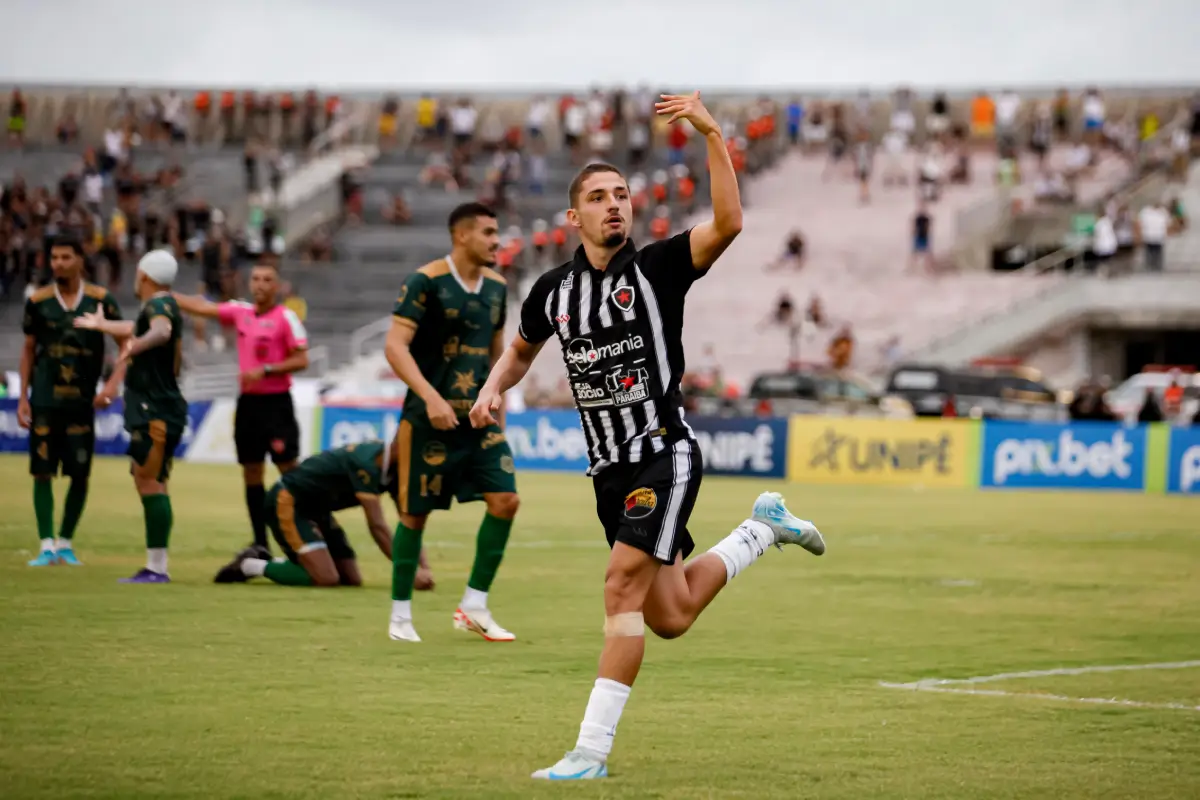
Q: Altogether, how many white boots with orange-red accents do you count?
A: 2